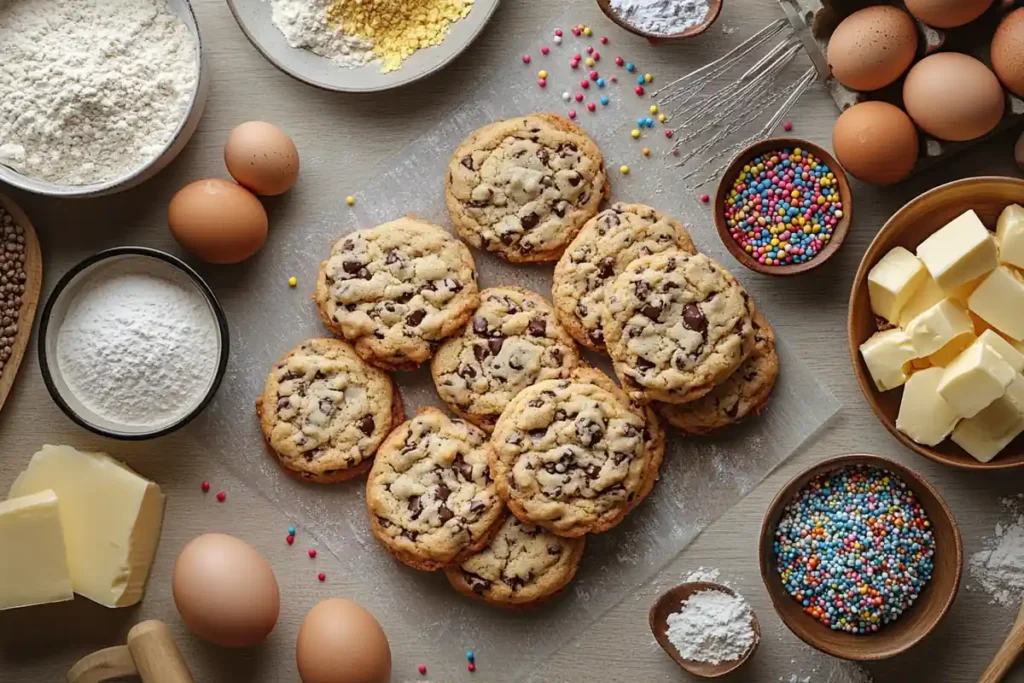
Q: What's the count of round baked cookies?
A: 10